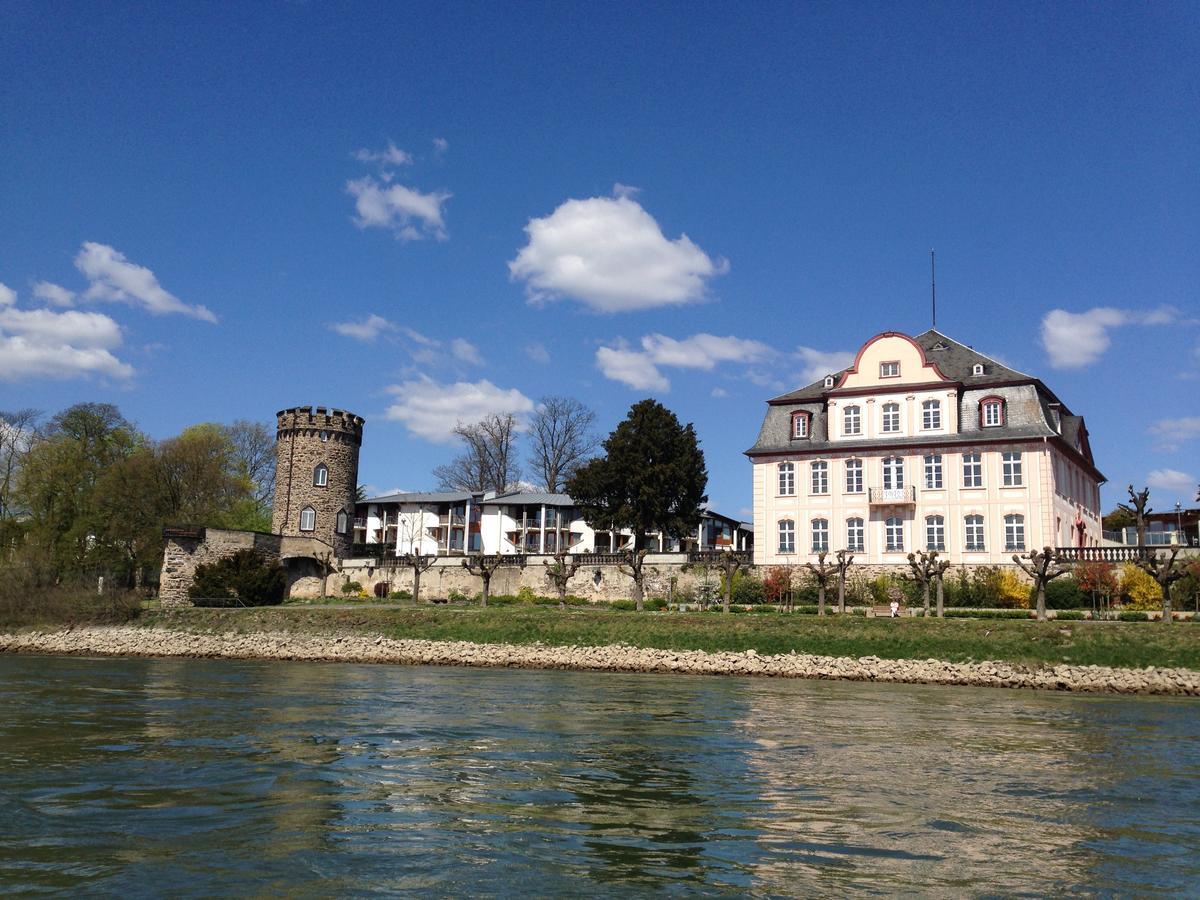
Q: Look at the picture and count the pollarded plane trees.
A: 13